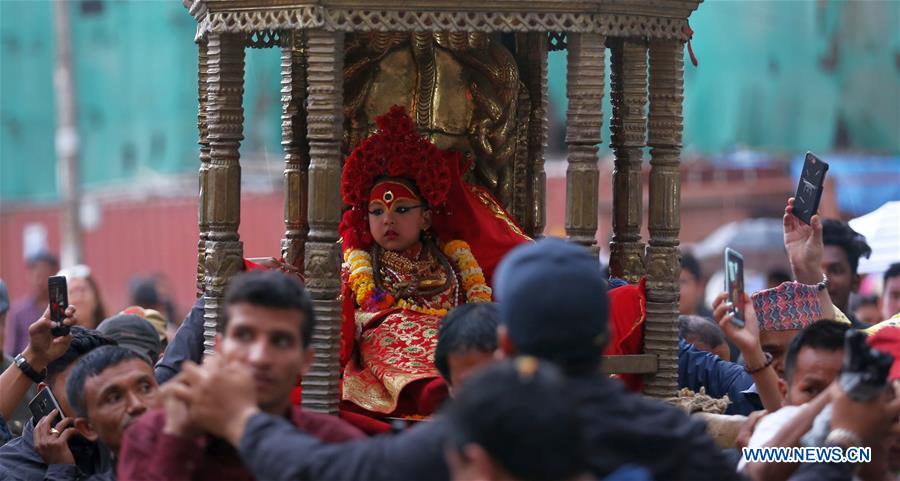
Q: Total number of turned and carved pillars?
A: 8